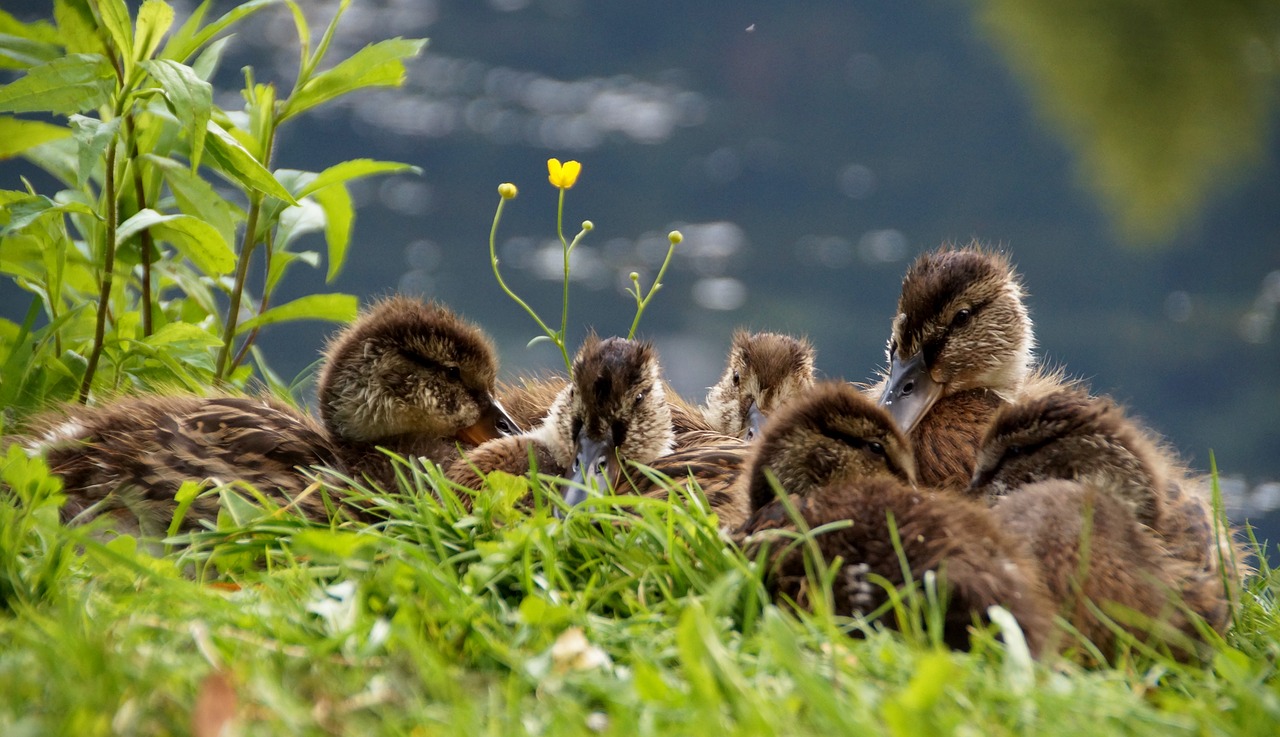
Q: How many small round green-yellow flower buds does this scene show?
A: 4